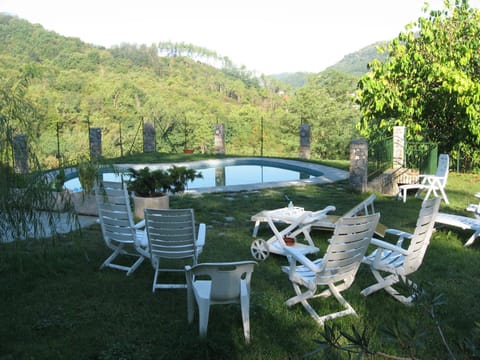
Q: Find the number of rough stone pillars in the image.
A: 7